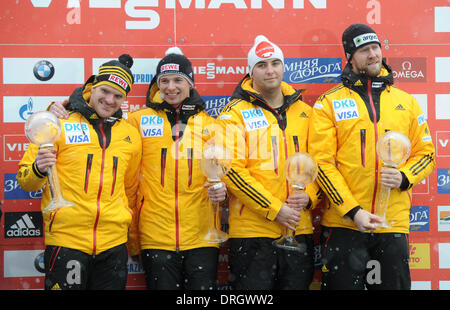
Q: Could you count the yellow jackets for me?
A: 4